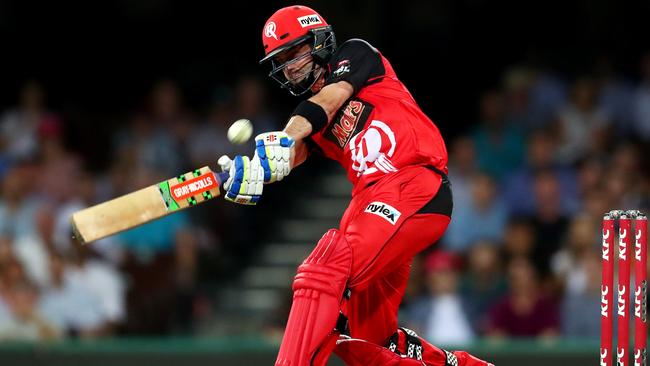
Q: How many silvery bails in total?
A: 2